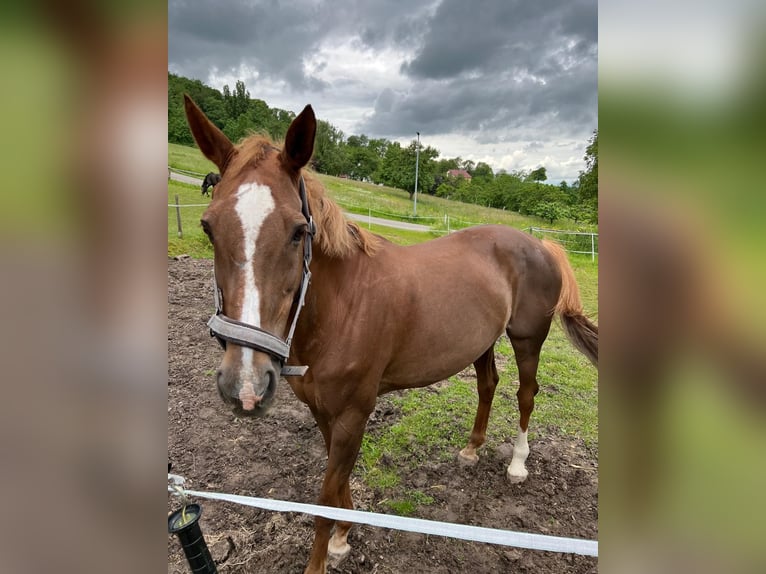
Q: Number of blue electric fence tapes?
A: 0